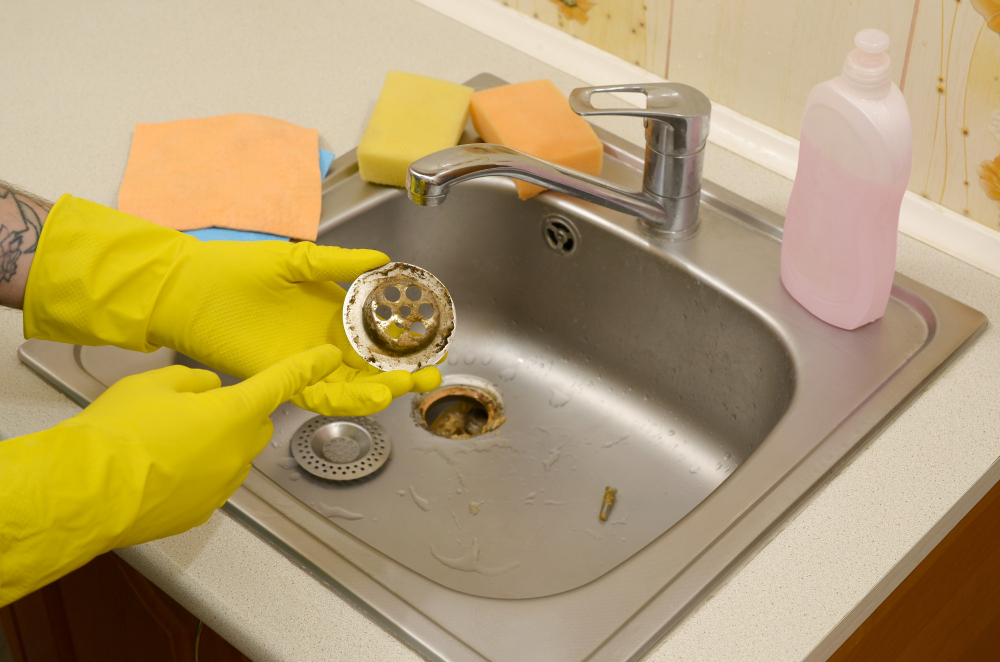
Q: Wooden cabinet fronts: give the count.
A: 2